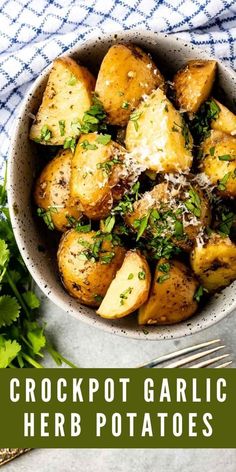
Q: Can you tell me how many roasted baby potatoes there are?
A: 13